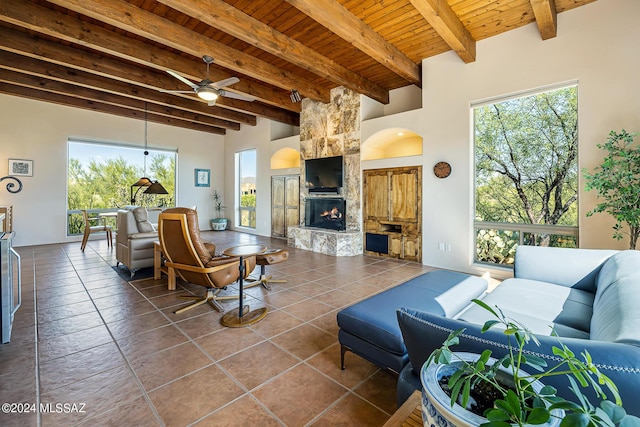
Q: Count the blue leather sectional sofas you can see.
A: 1